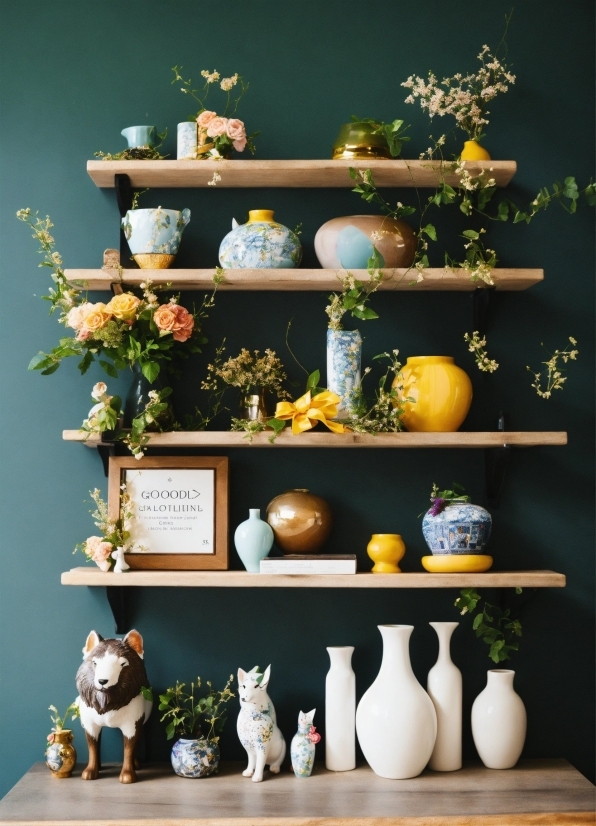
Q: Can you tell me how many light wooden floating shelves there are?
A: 4